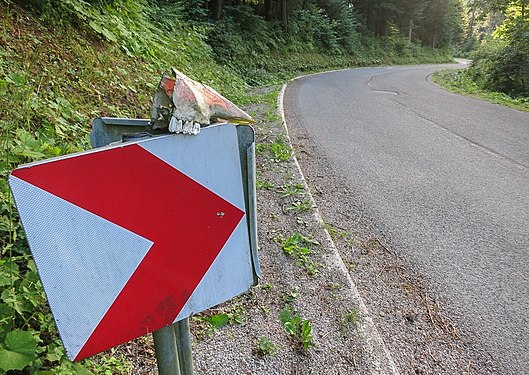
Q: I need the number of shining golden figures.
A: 0